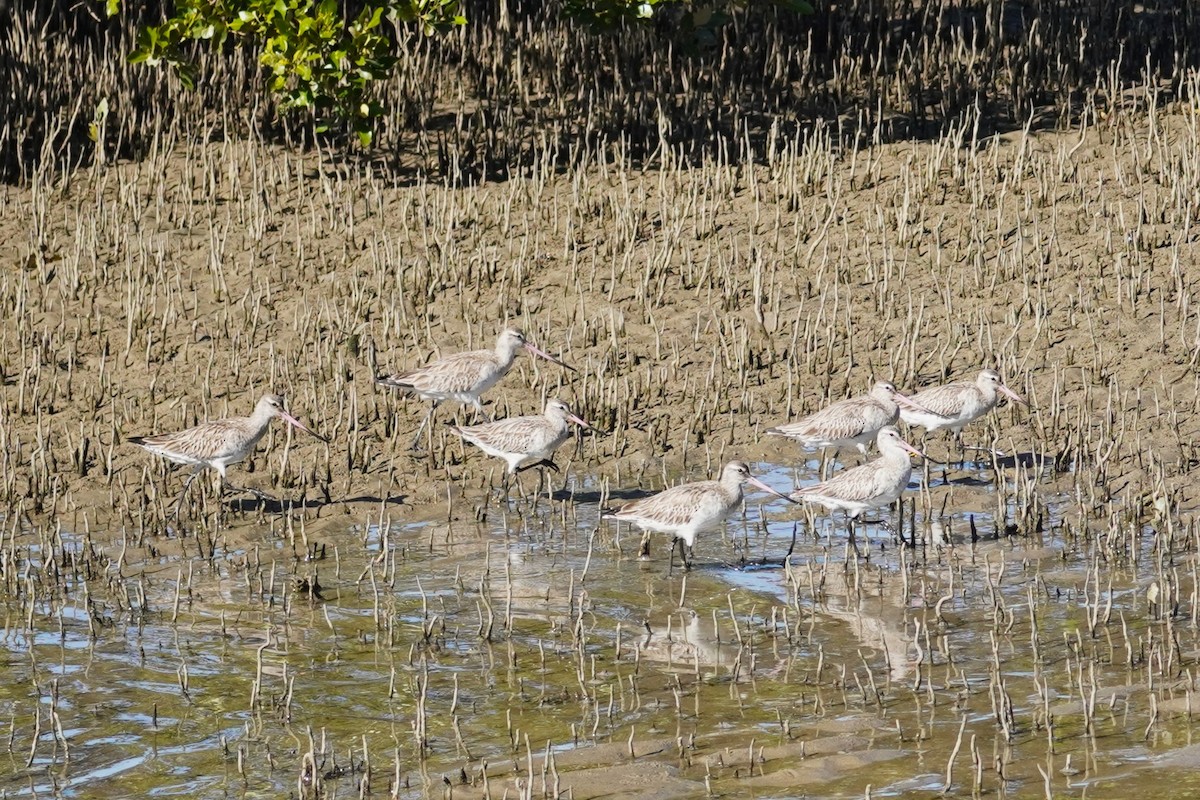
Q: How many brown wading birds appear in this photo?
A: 7